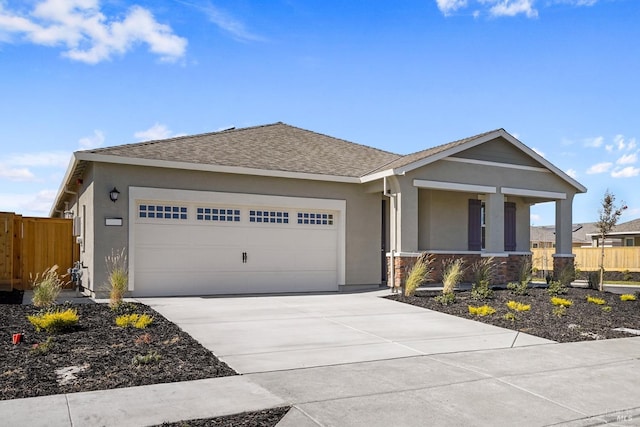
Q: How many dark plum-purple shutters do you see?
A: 2